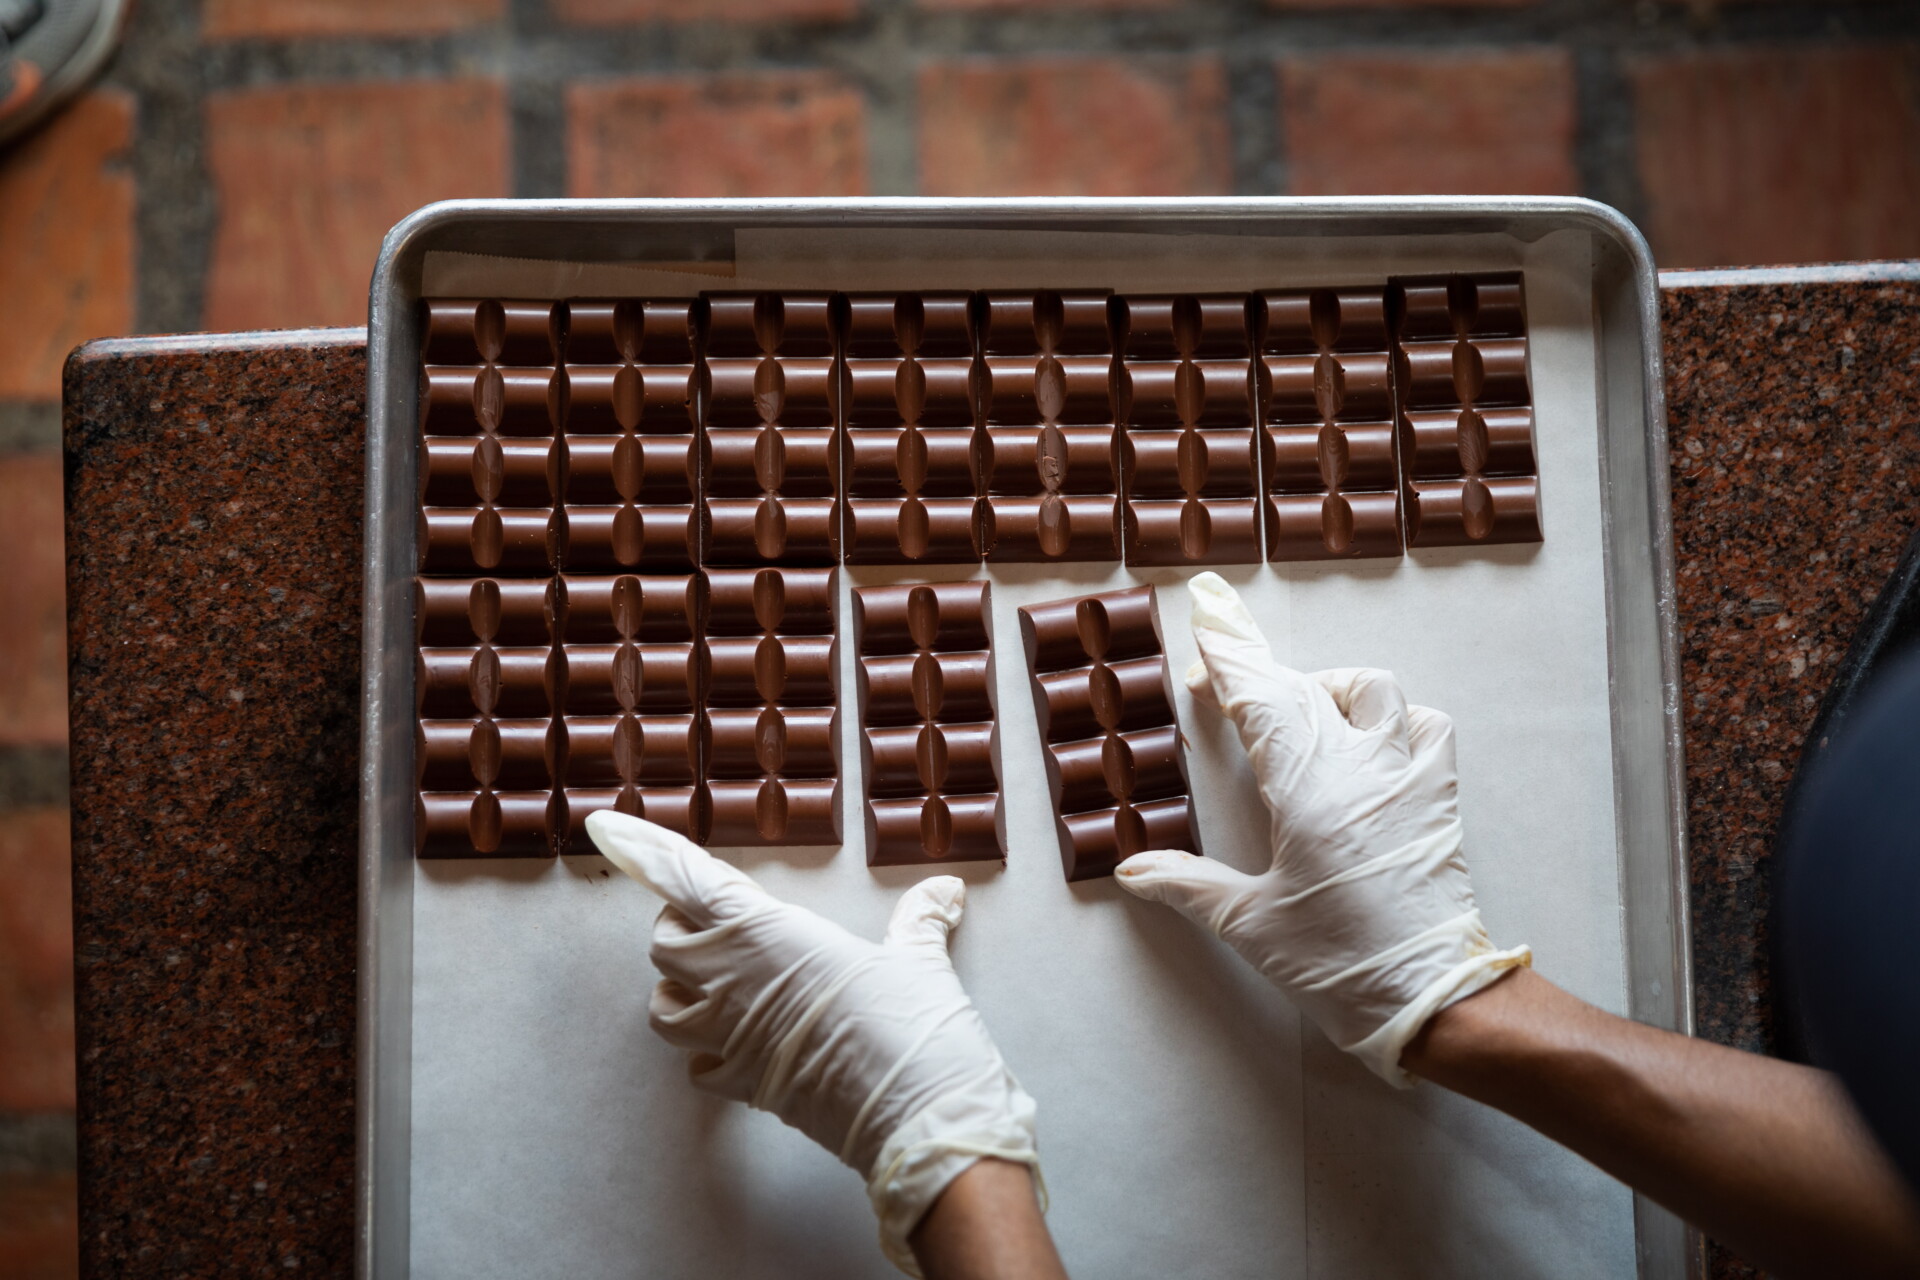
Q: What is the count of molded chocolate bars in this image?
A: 13